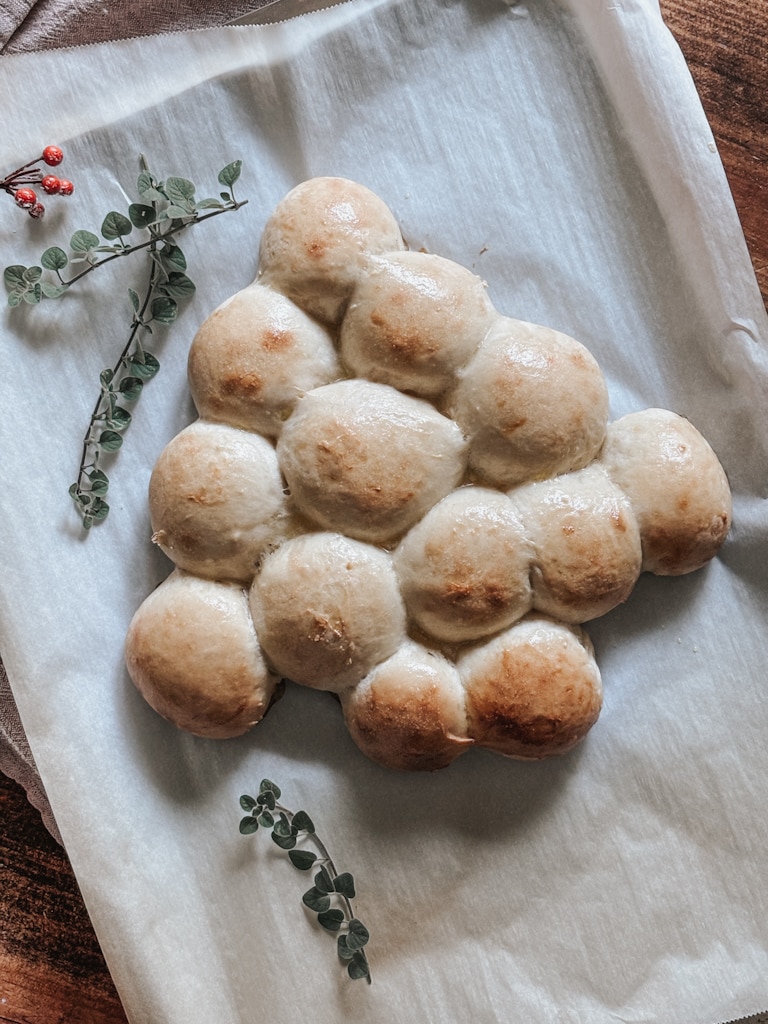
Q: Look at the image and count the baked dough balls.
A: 13